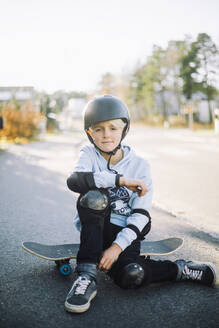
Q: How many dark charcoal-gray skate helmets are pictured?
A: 1